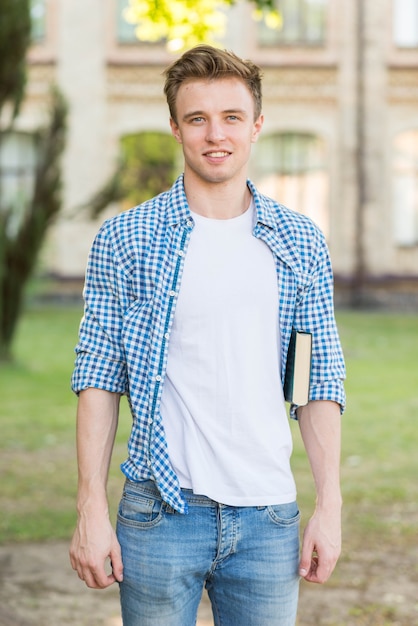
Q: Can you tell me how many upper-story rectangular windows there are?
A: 4